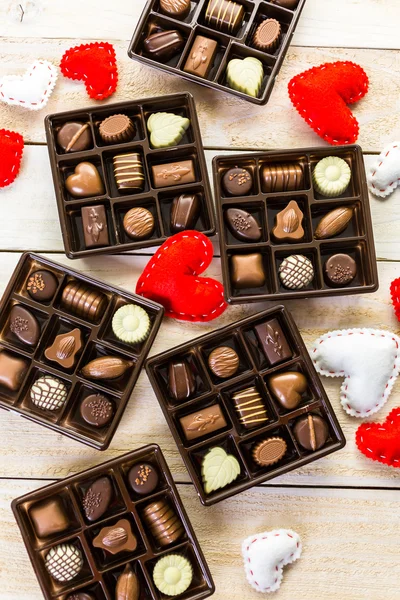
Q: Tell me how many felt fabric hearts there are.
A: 10